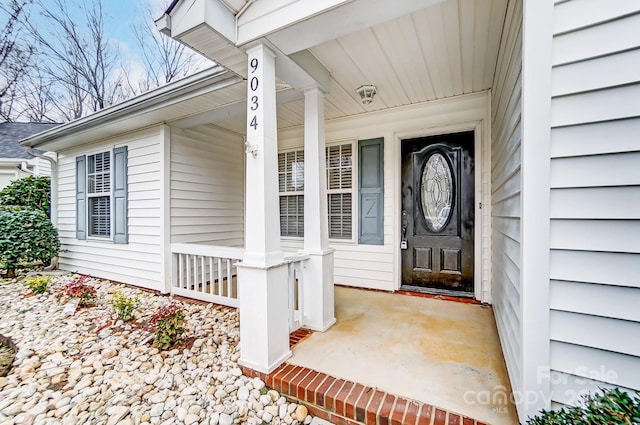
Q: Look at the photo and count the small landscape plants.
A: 4